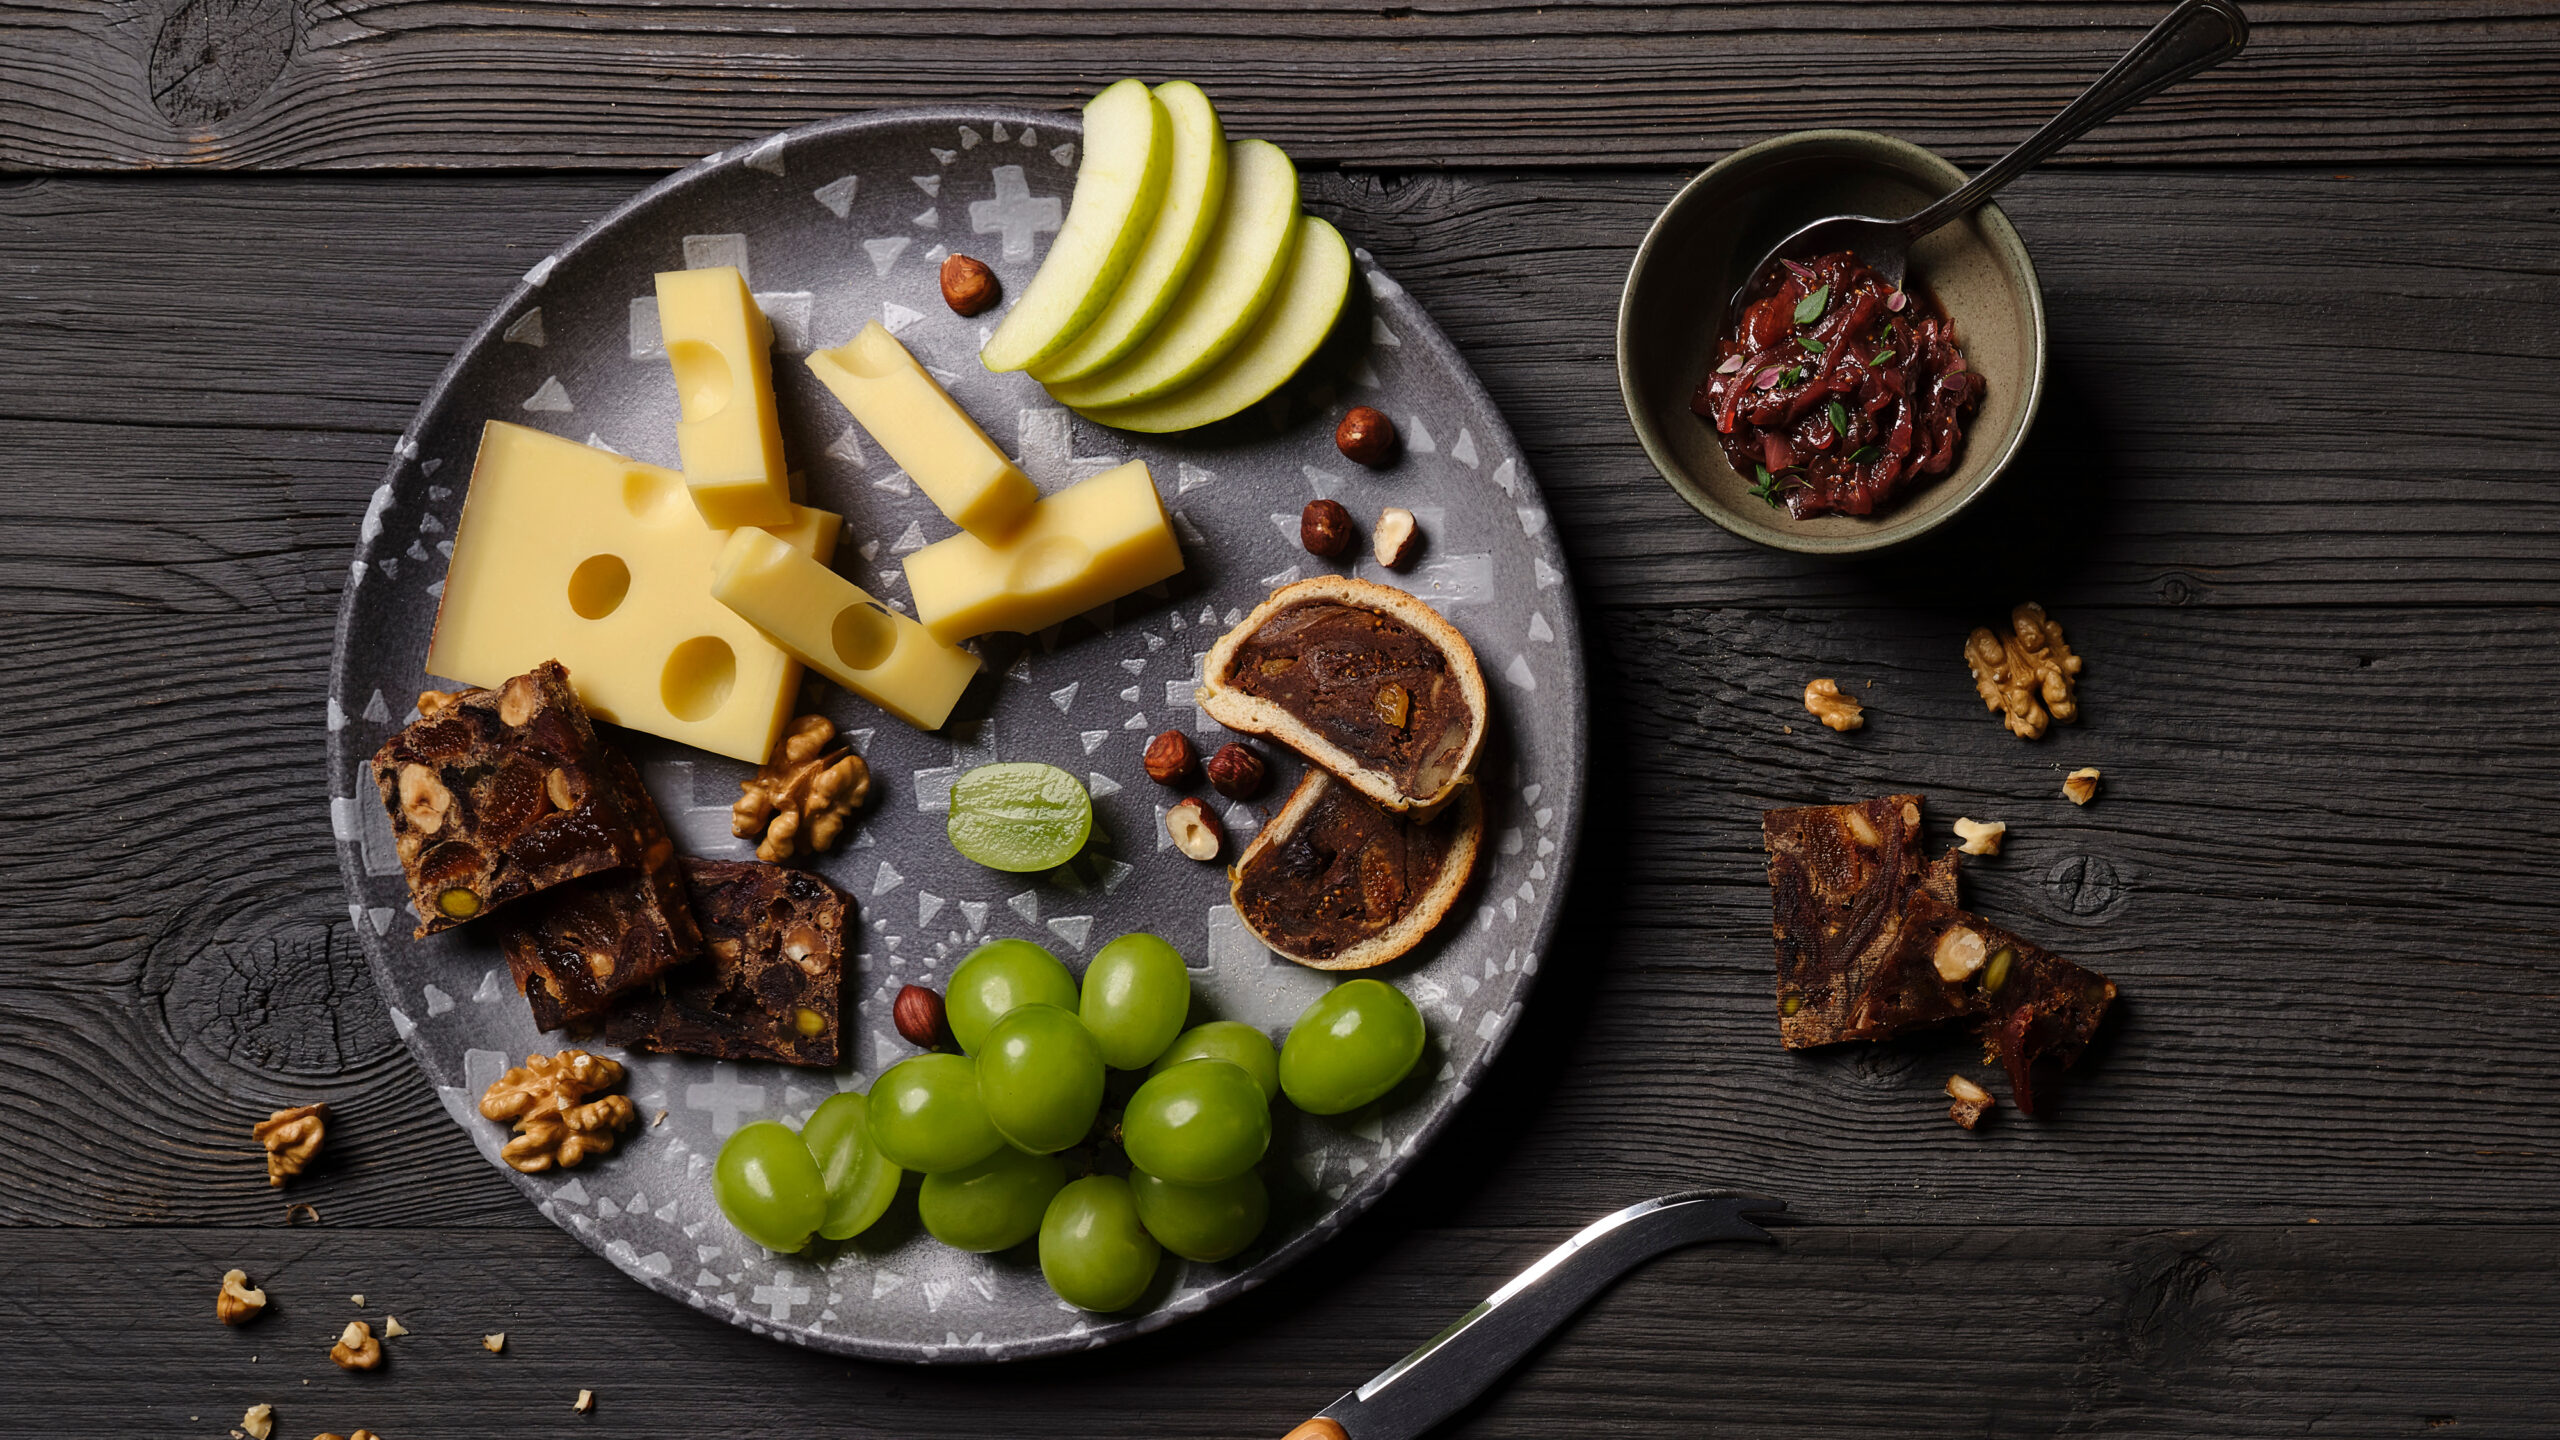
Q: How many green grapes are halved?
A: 2